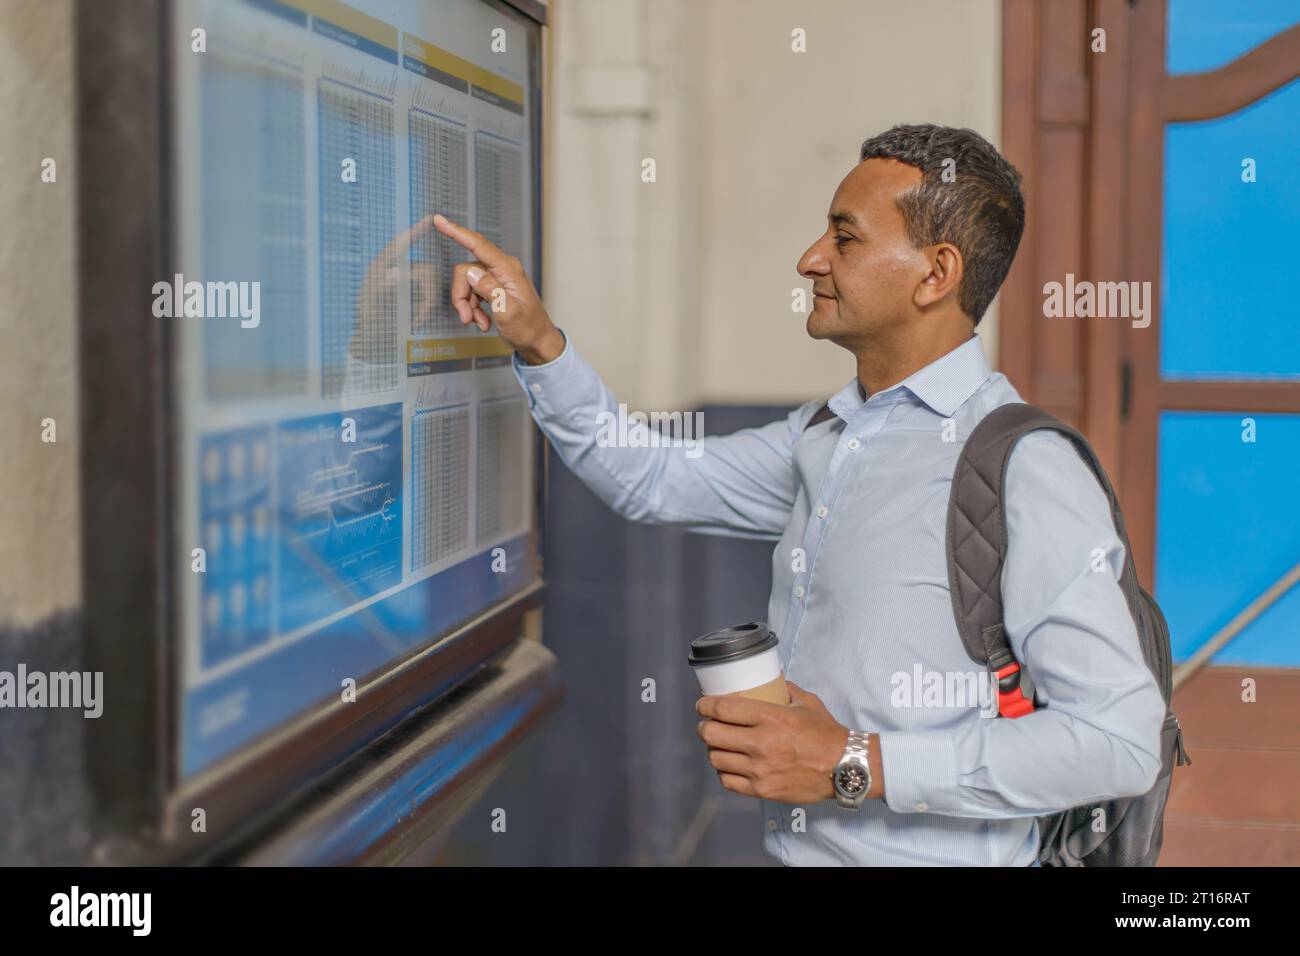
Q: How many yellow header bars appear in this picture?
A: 3